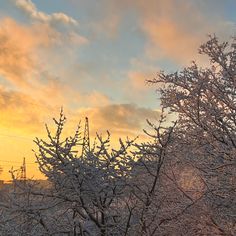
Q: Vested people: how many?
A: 0